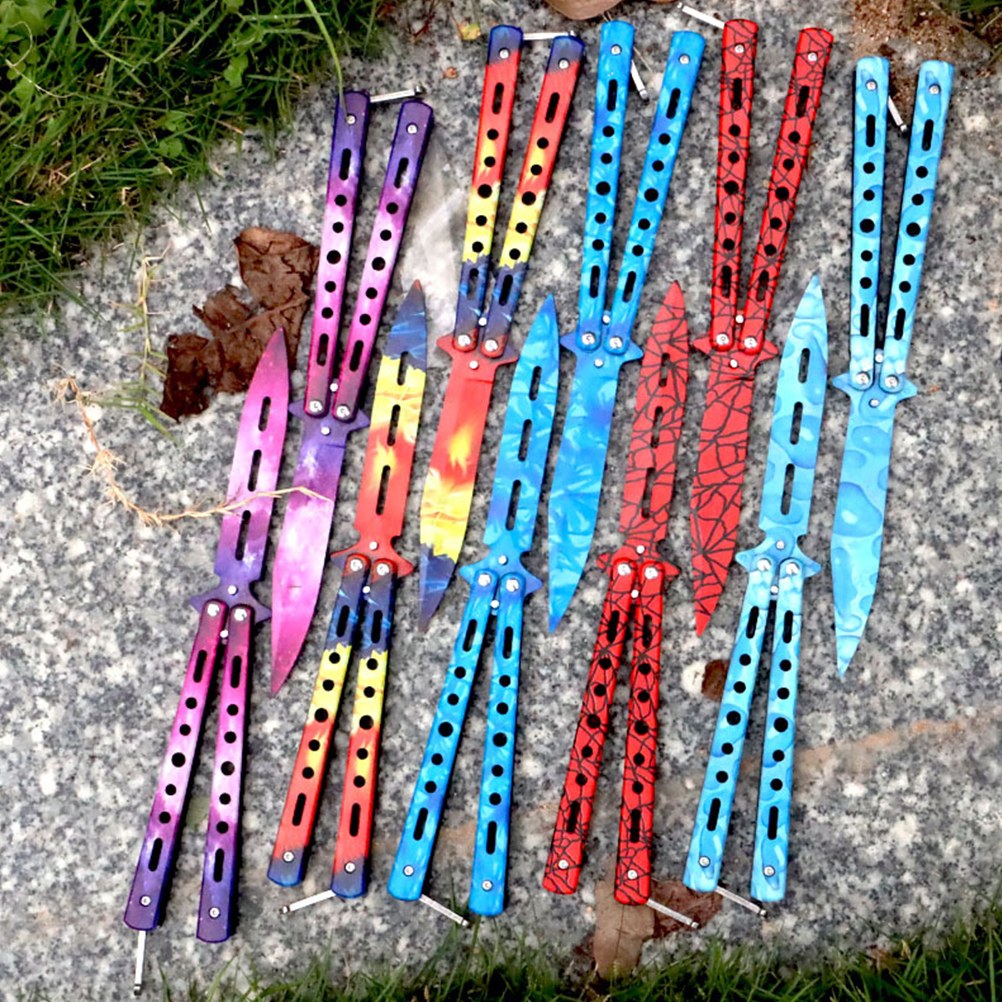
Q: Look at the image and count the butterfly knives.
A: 10